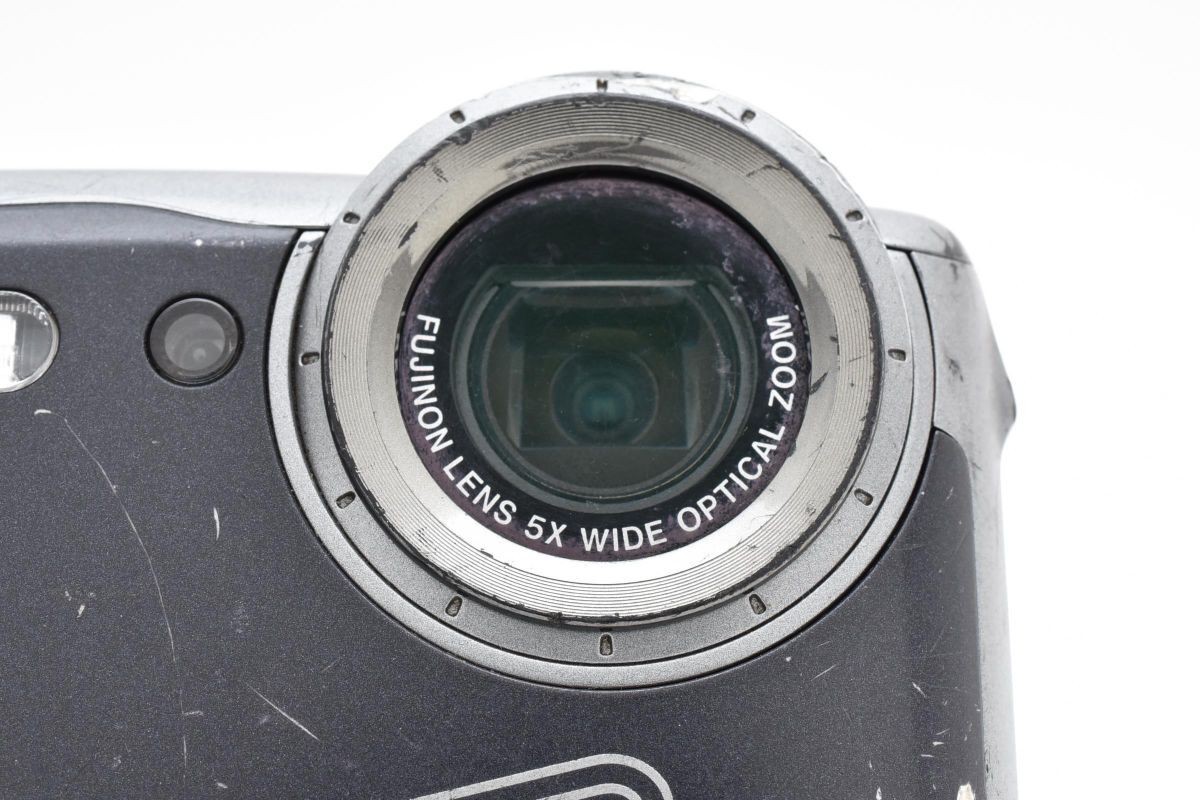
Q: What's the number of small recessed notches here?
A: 12